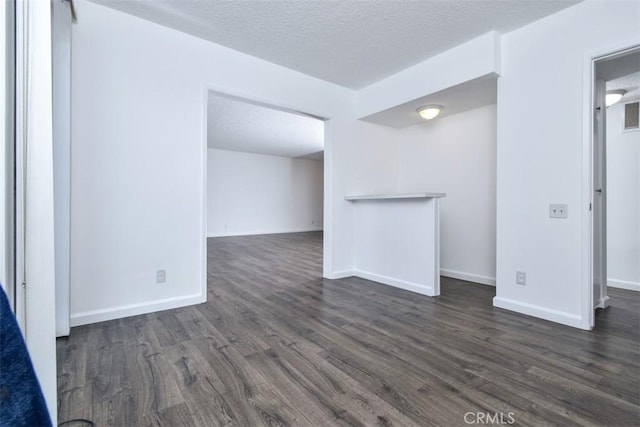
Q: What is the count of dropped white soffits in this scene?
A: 1